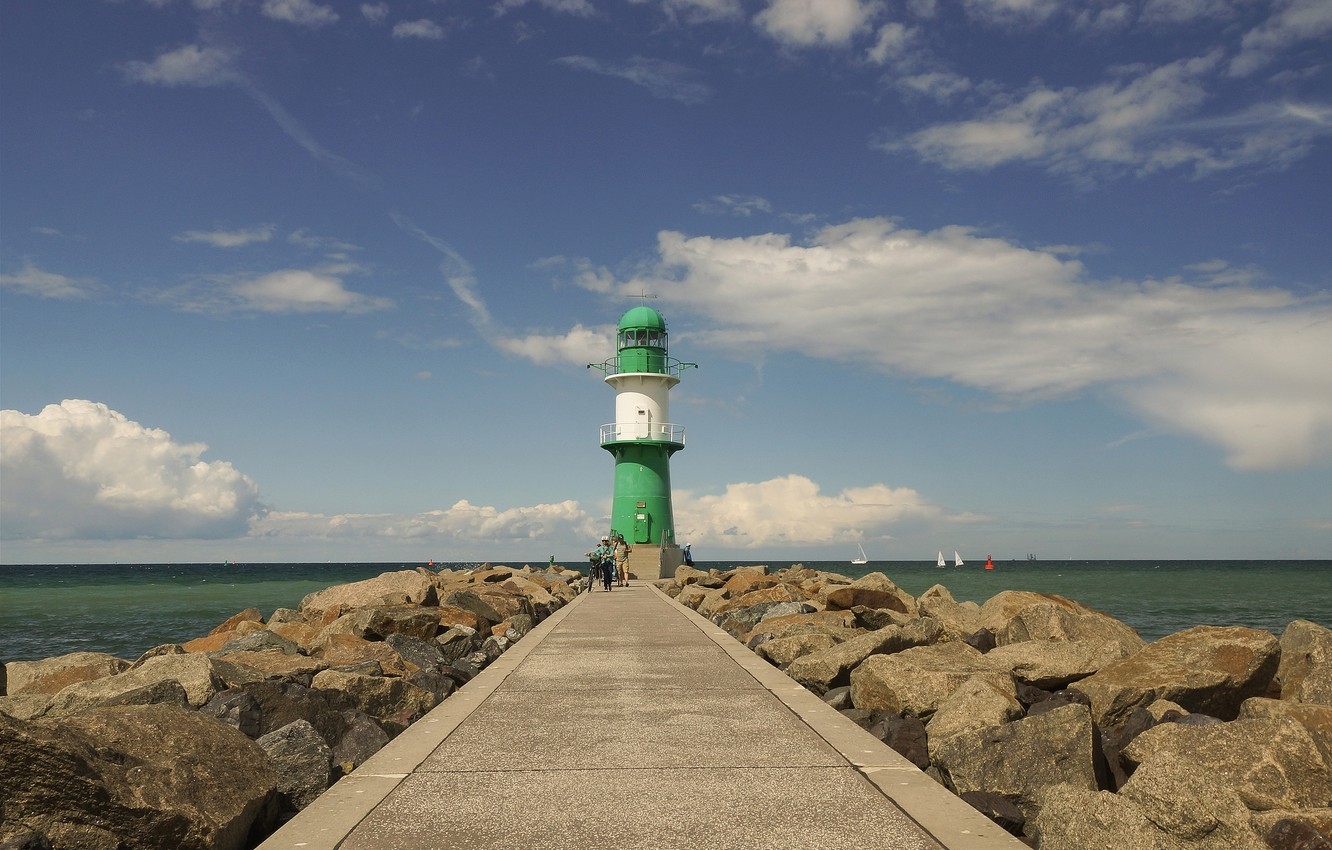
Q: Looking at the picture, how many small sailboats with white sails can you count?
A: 3